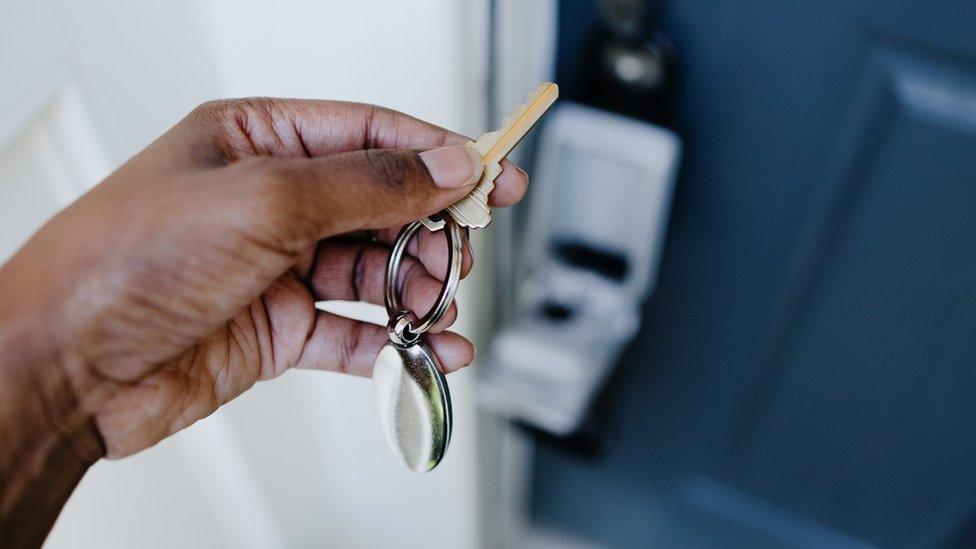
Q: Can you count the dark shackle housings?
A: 1